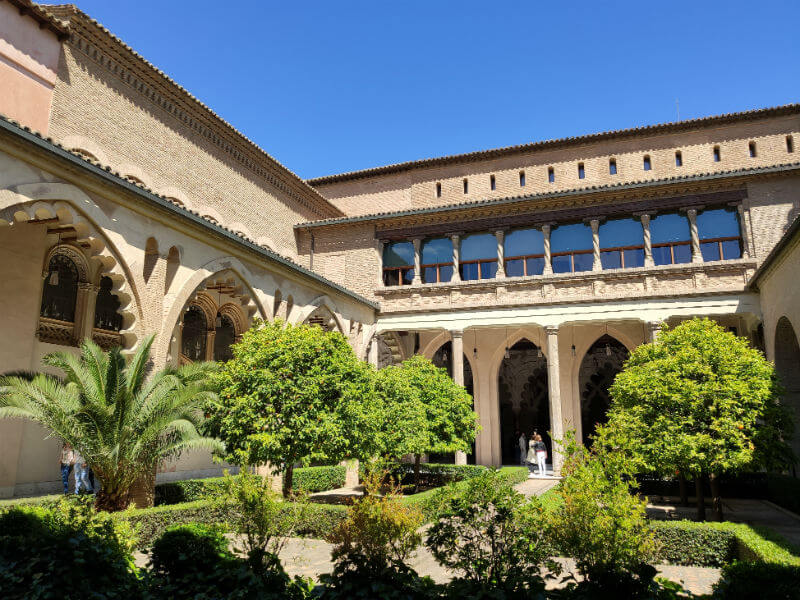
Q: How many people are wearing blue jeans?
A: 2